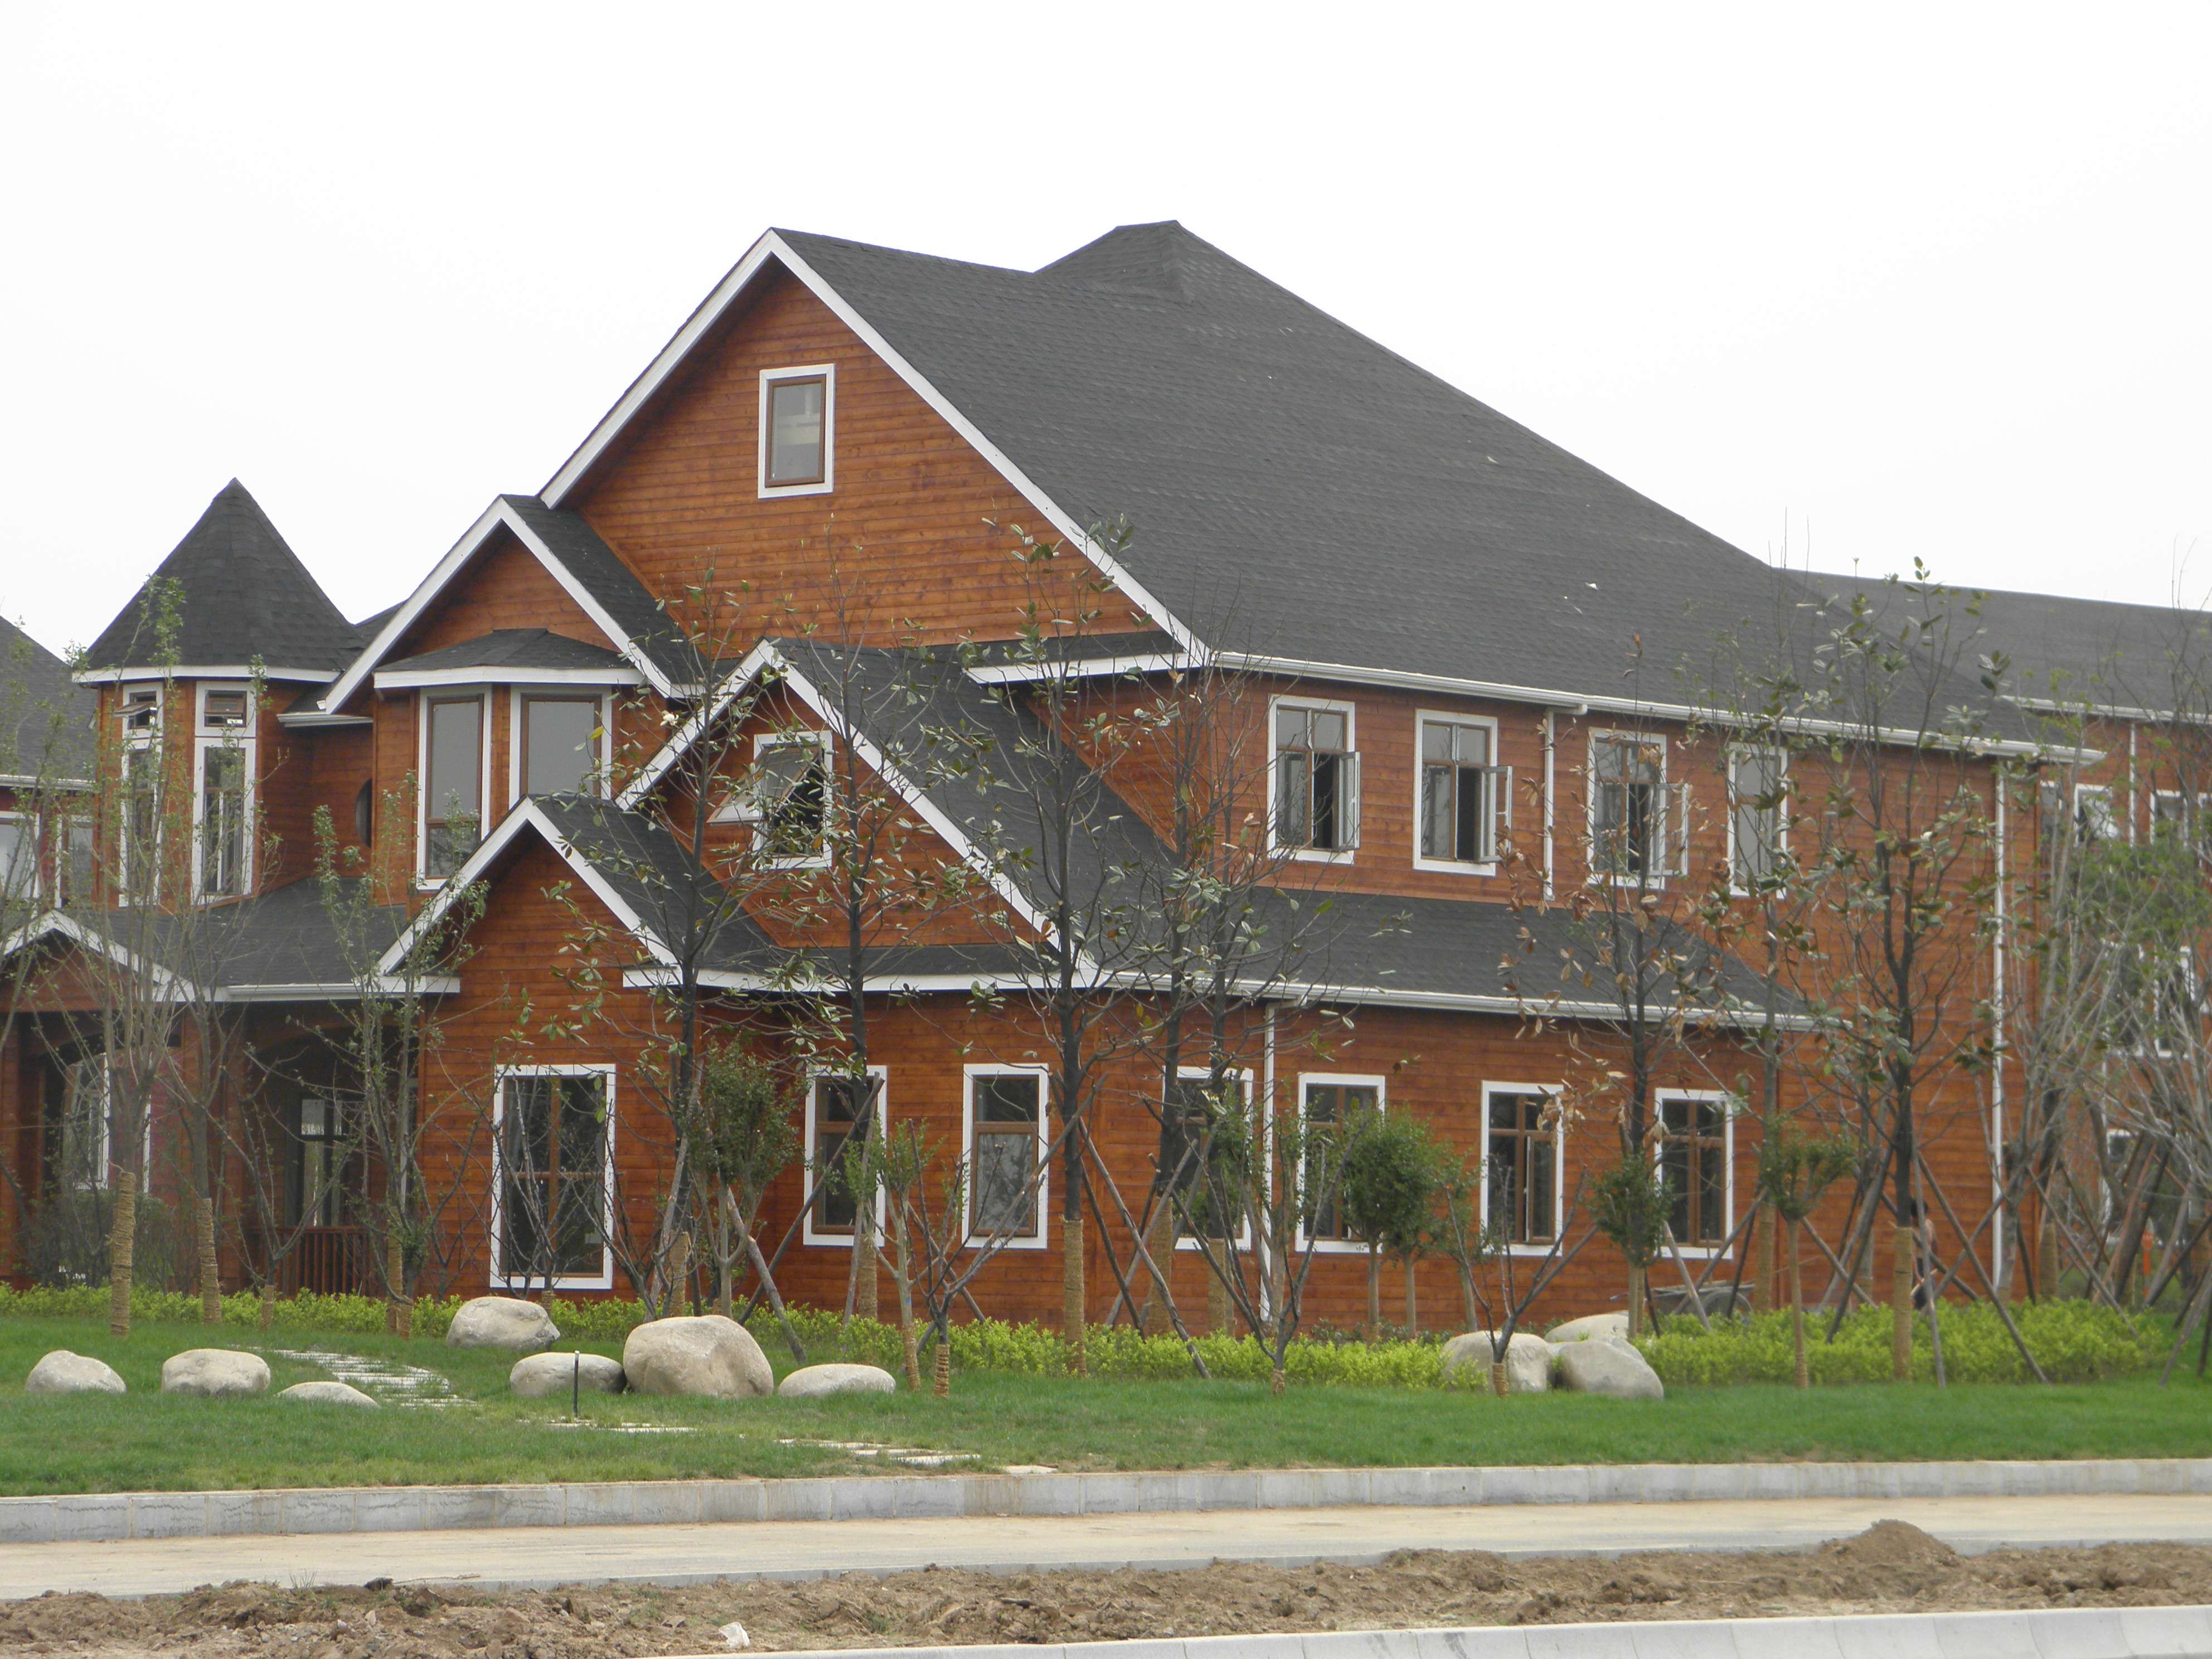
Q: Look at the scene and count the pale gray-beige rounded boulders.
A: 10